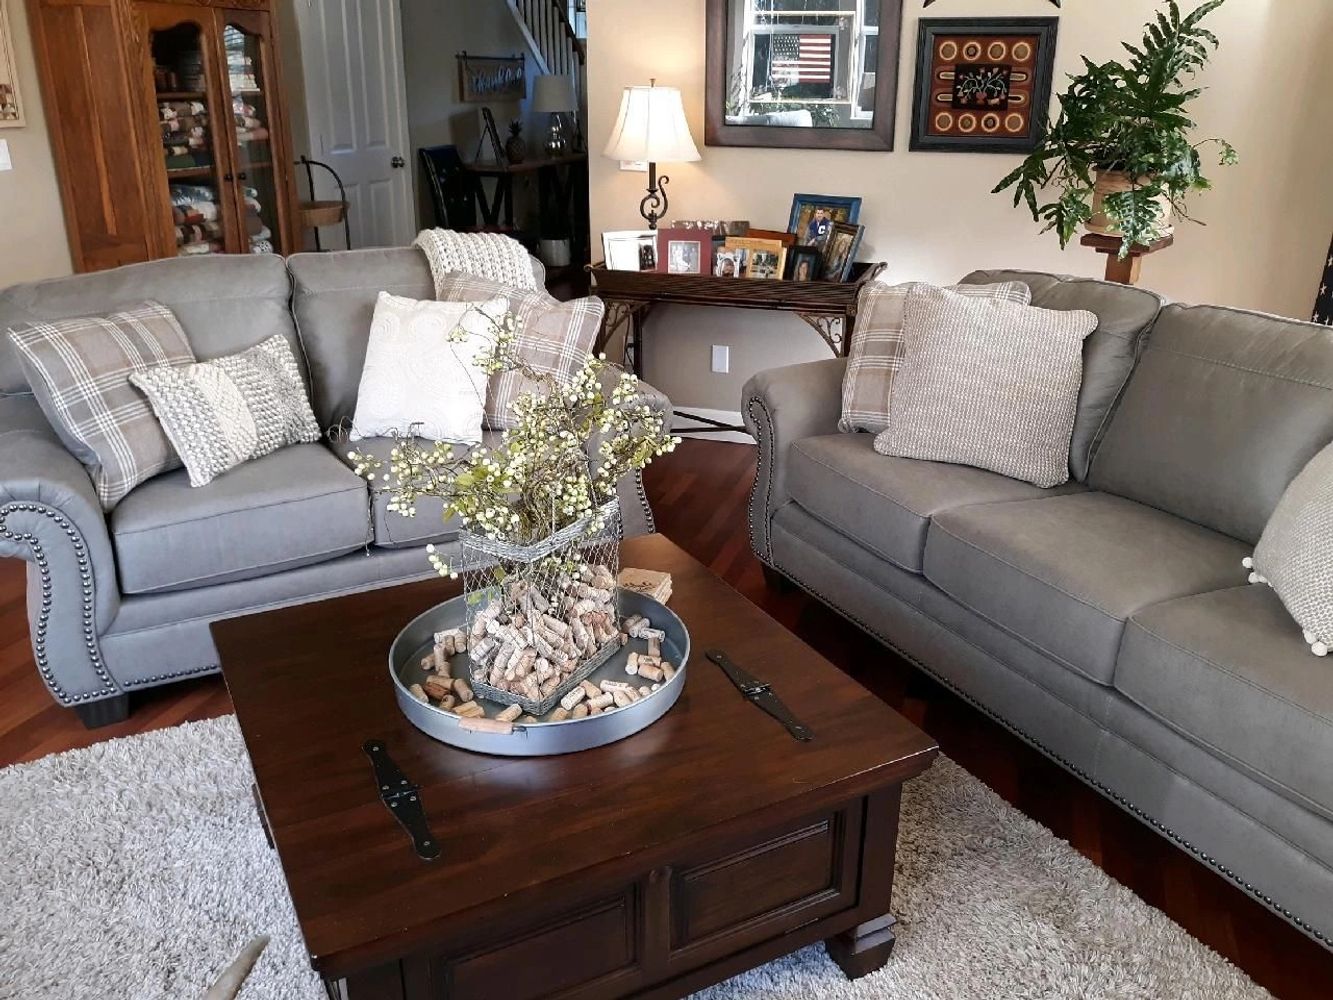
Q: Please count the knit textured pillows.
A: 3